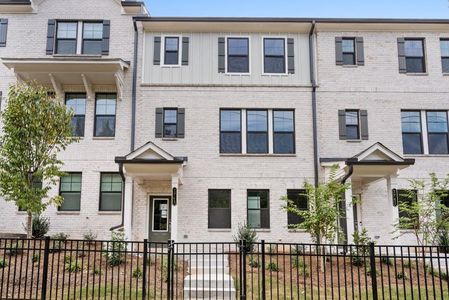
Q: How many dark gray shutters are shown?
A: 14